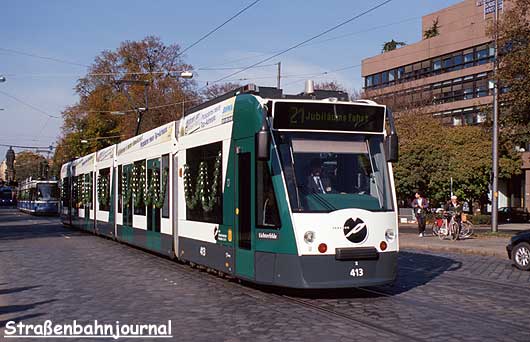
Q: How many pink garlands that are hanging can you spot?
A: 0